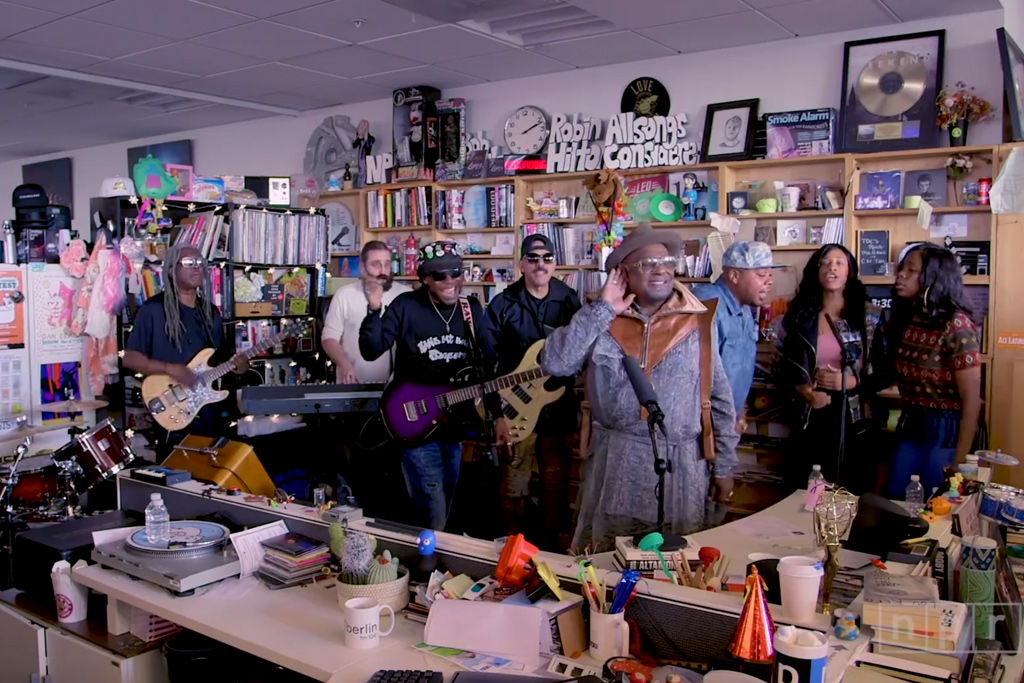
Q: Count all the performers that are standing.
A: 8